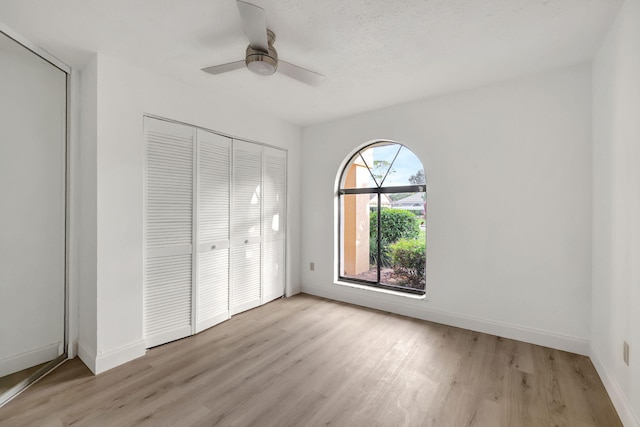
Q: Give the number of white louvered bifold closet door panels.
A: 4